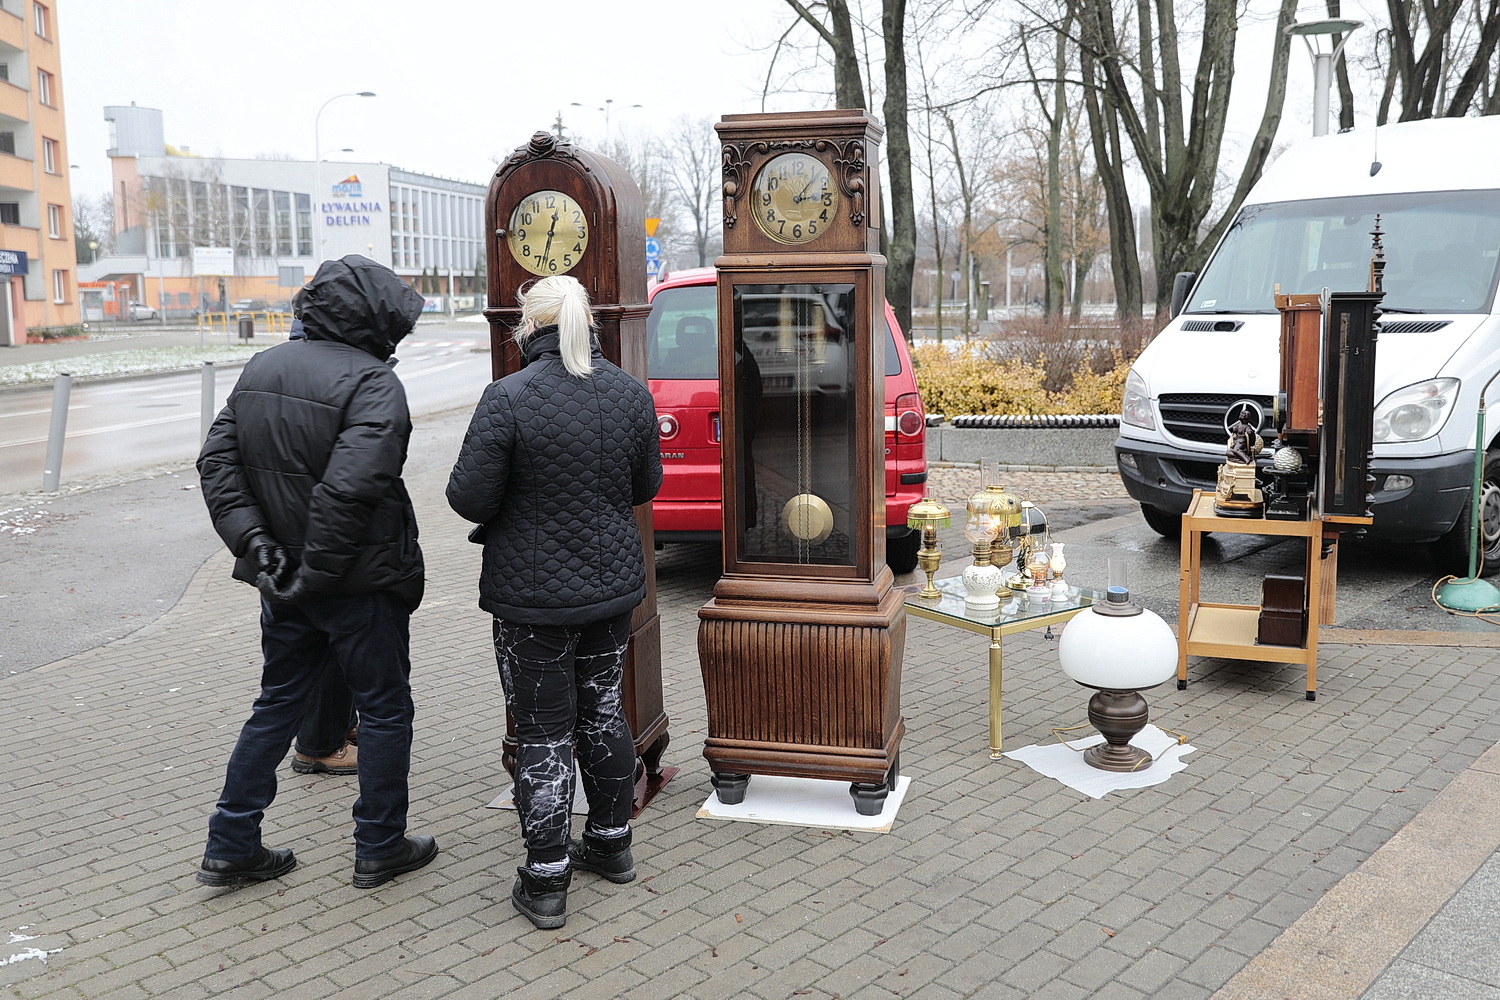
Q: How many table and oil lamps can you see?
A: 7